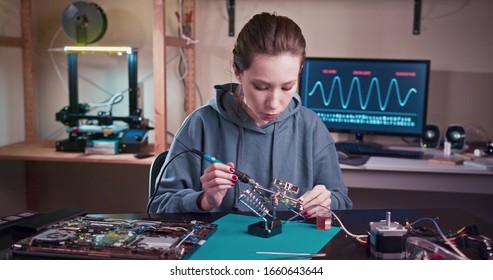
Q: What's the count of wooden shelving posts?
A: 3